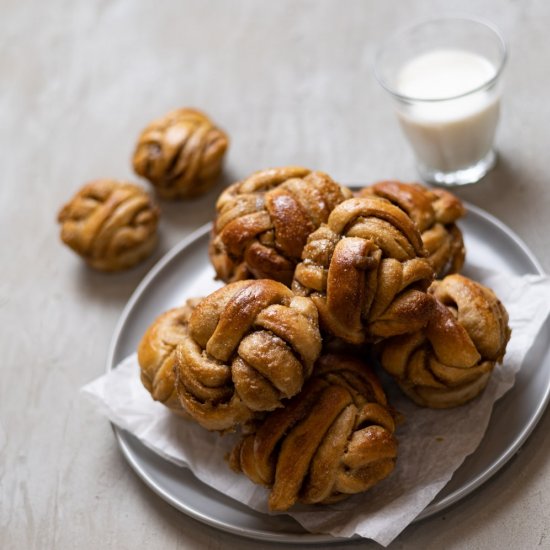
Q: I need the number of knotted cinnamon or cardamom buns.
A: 9